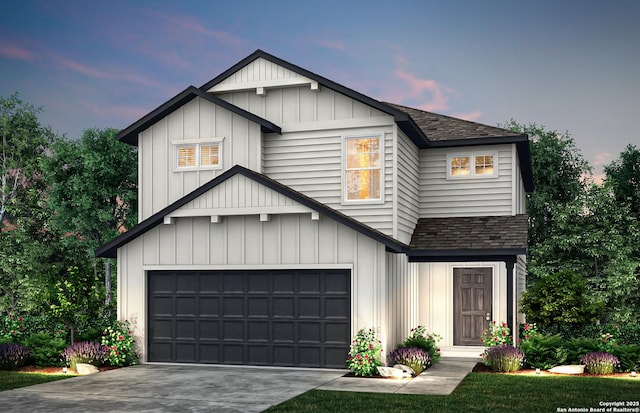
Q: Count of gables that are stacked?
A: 3